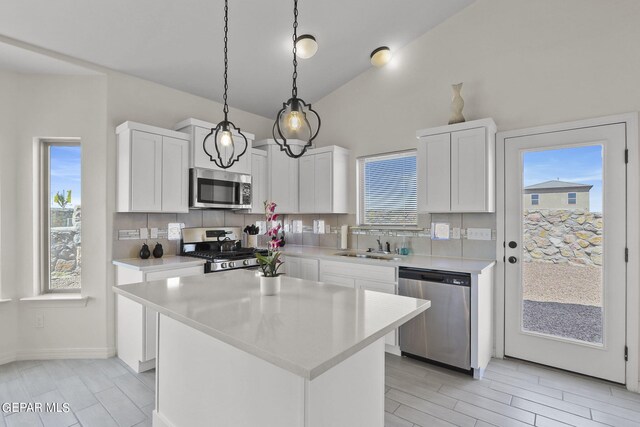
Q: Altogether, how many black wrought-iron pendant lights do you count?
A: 2